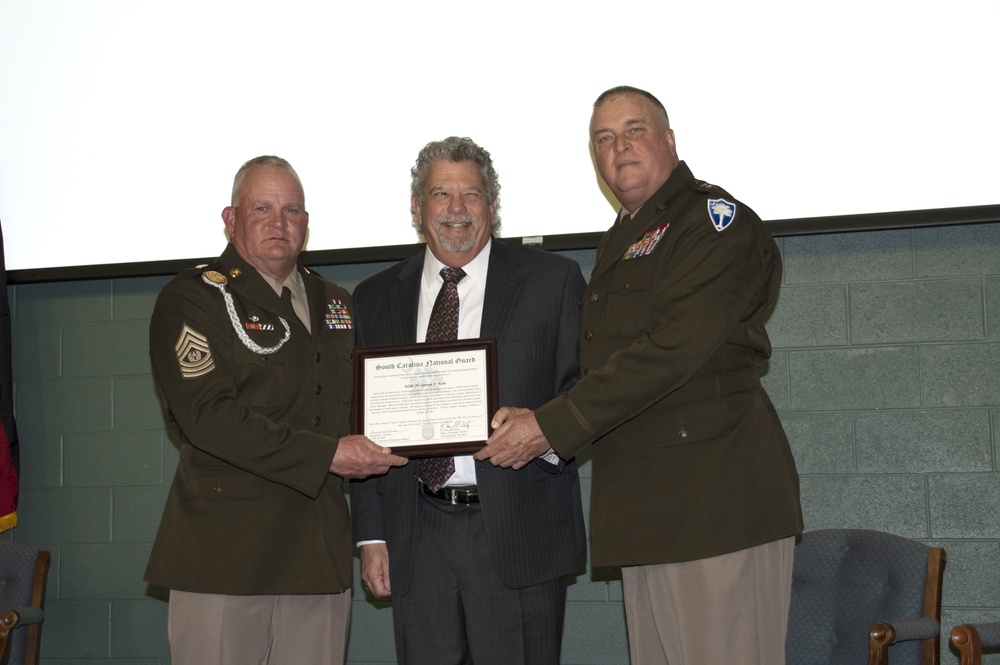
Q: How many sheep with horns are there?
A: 0